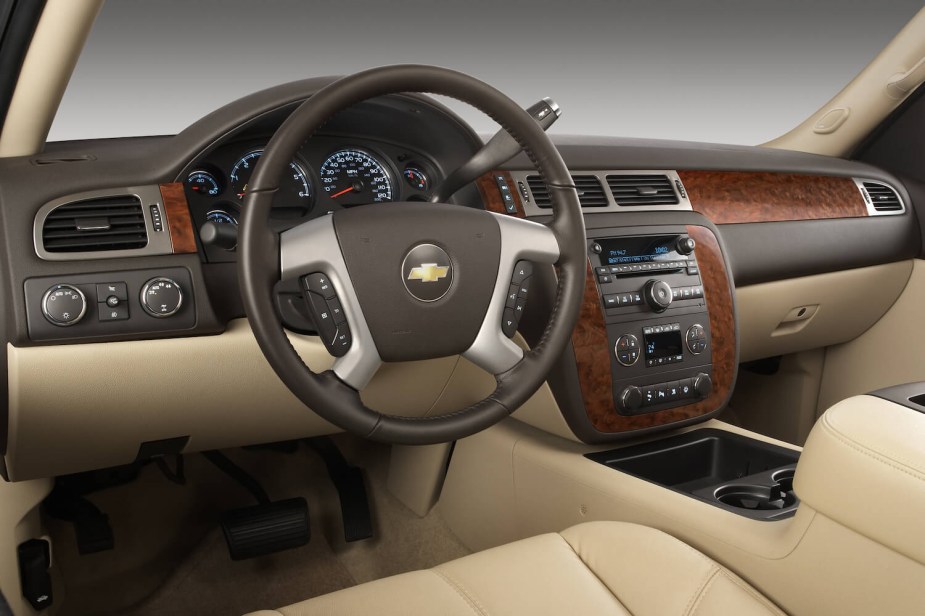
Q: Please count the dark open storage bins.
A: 1